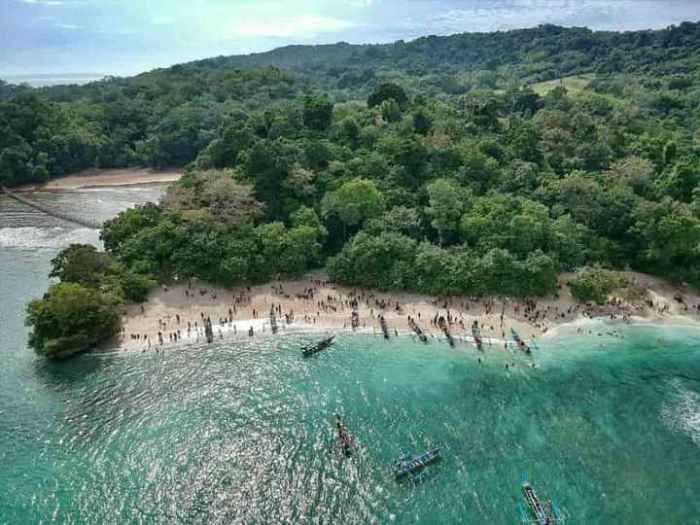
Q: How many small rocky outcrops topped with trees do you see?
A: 1